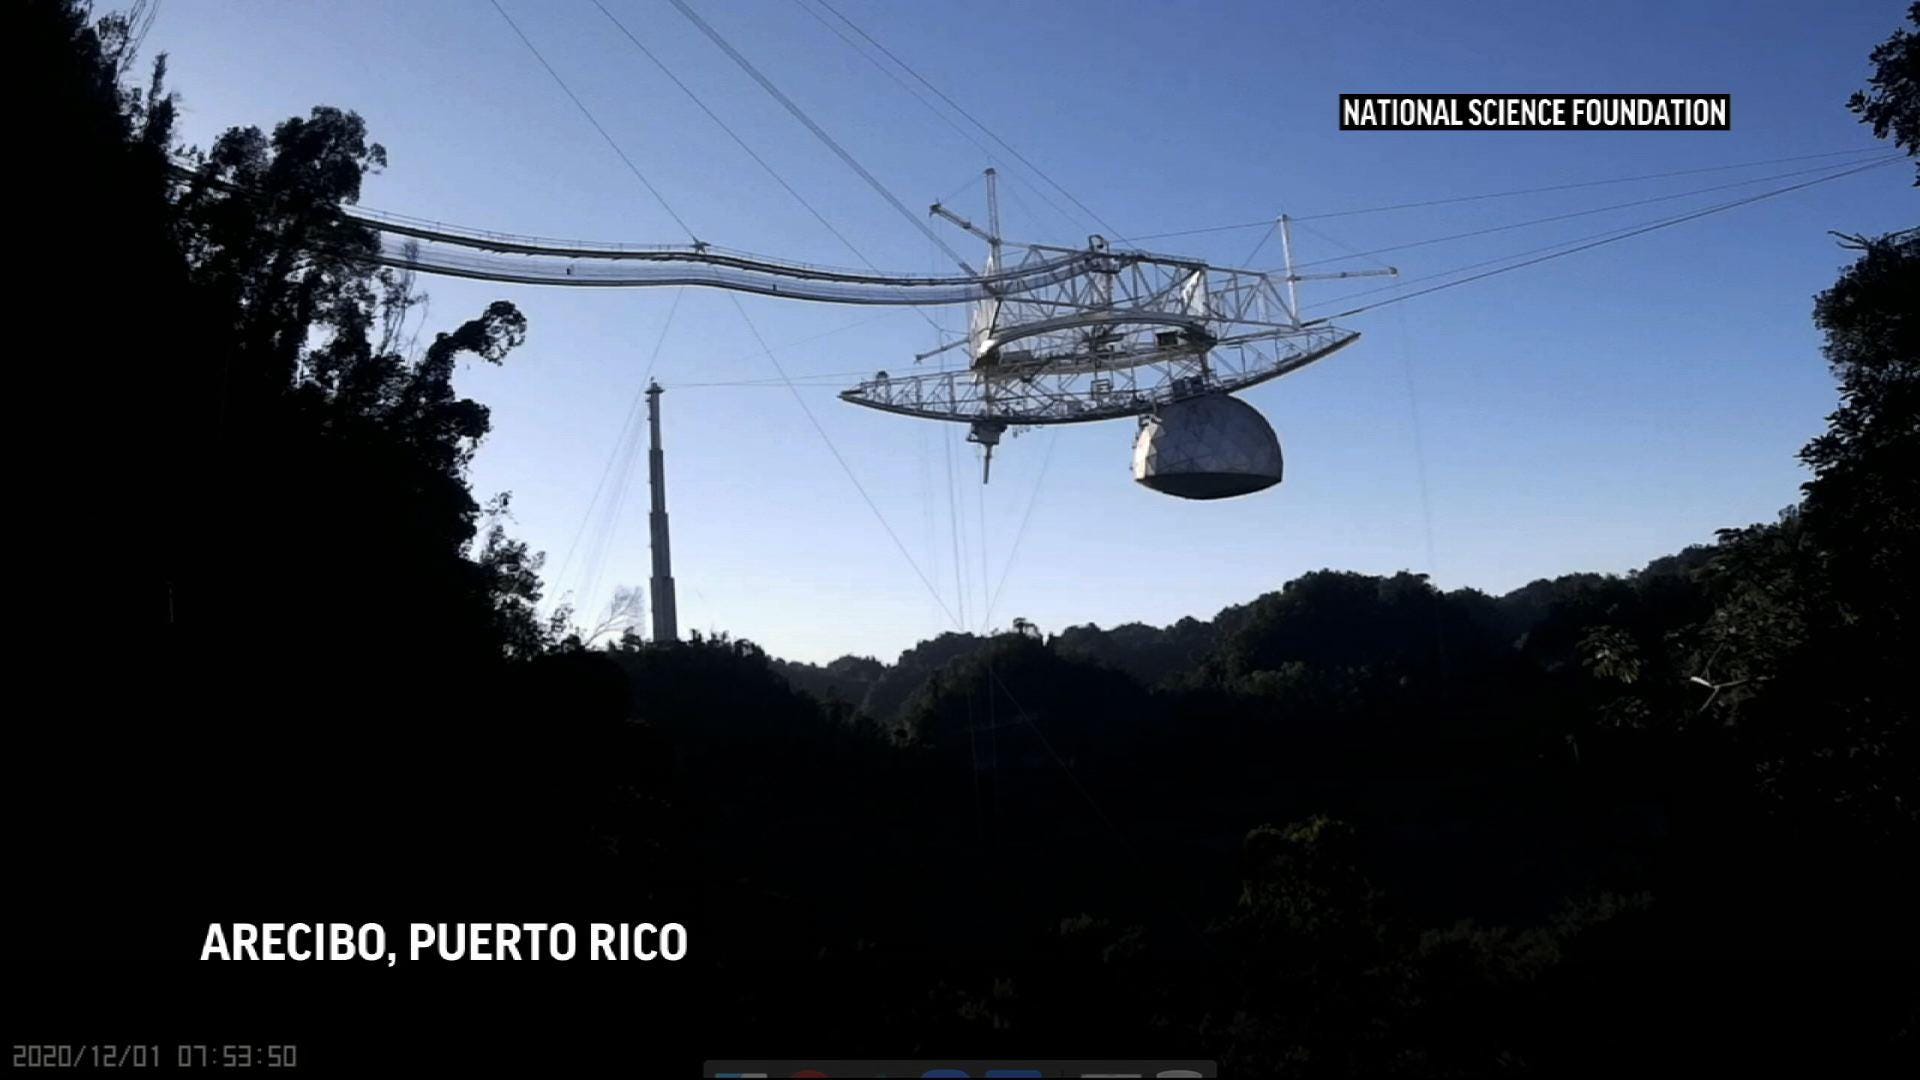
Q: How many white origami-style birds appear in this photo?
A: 0